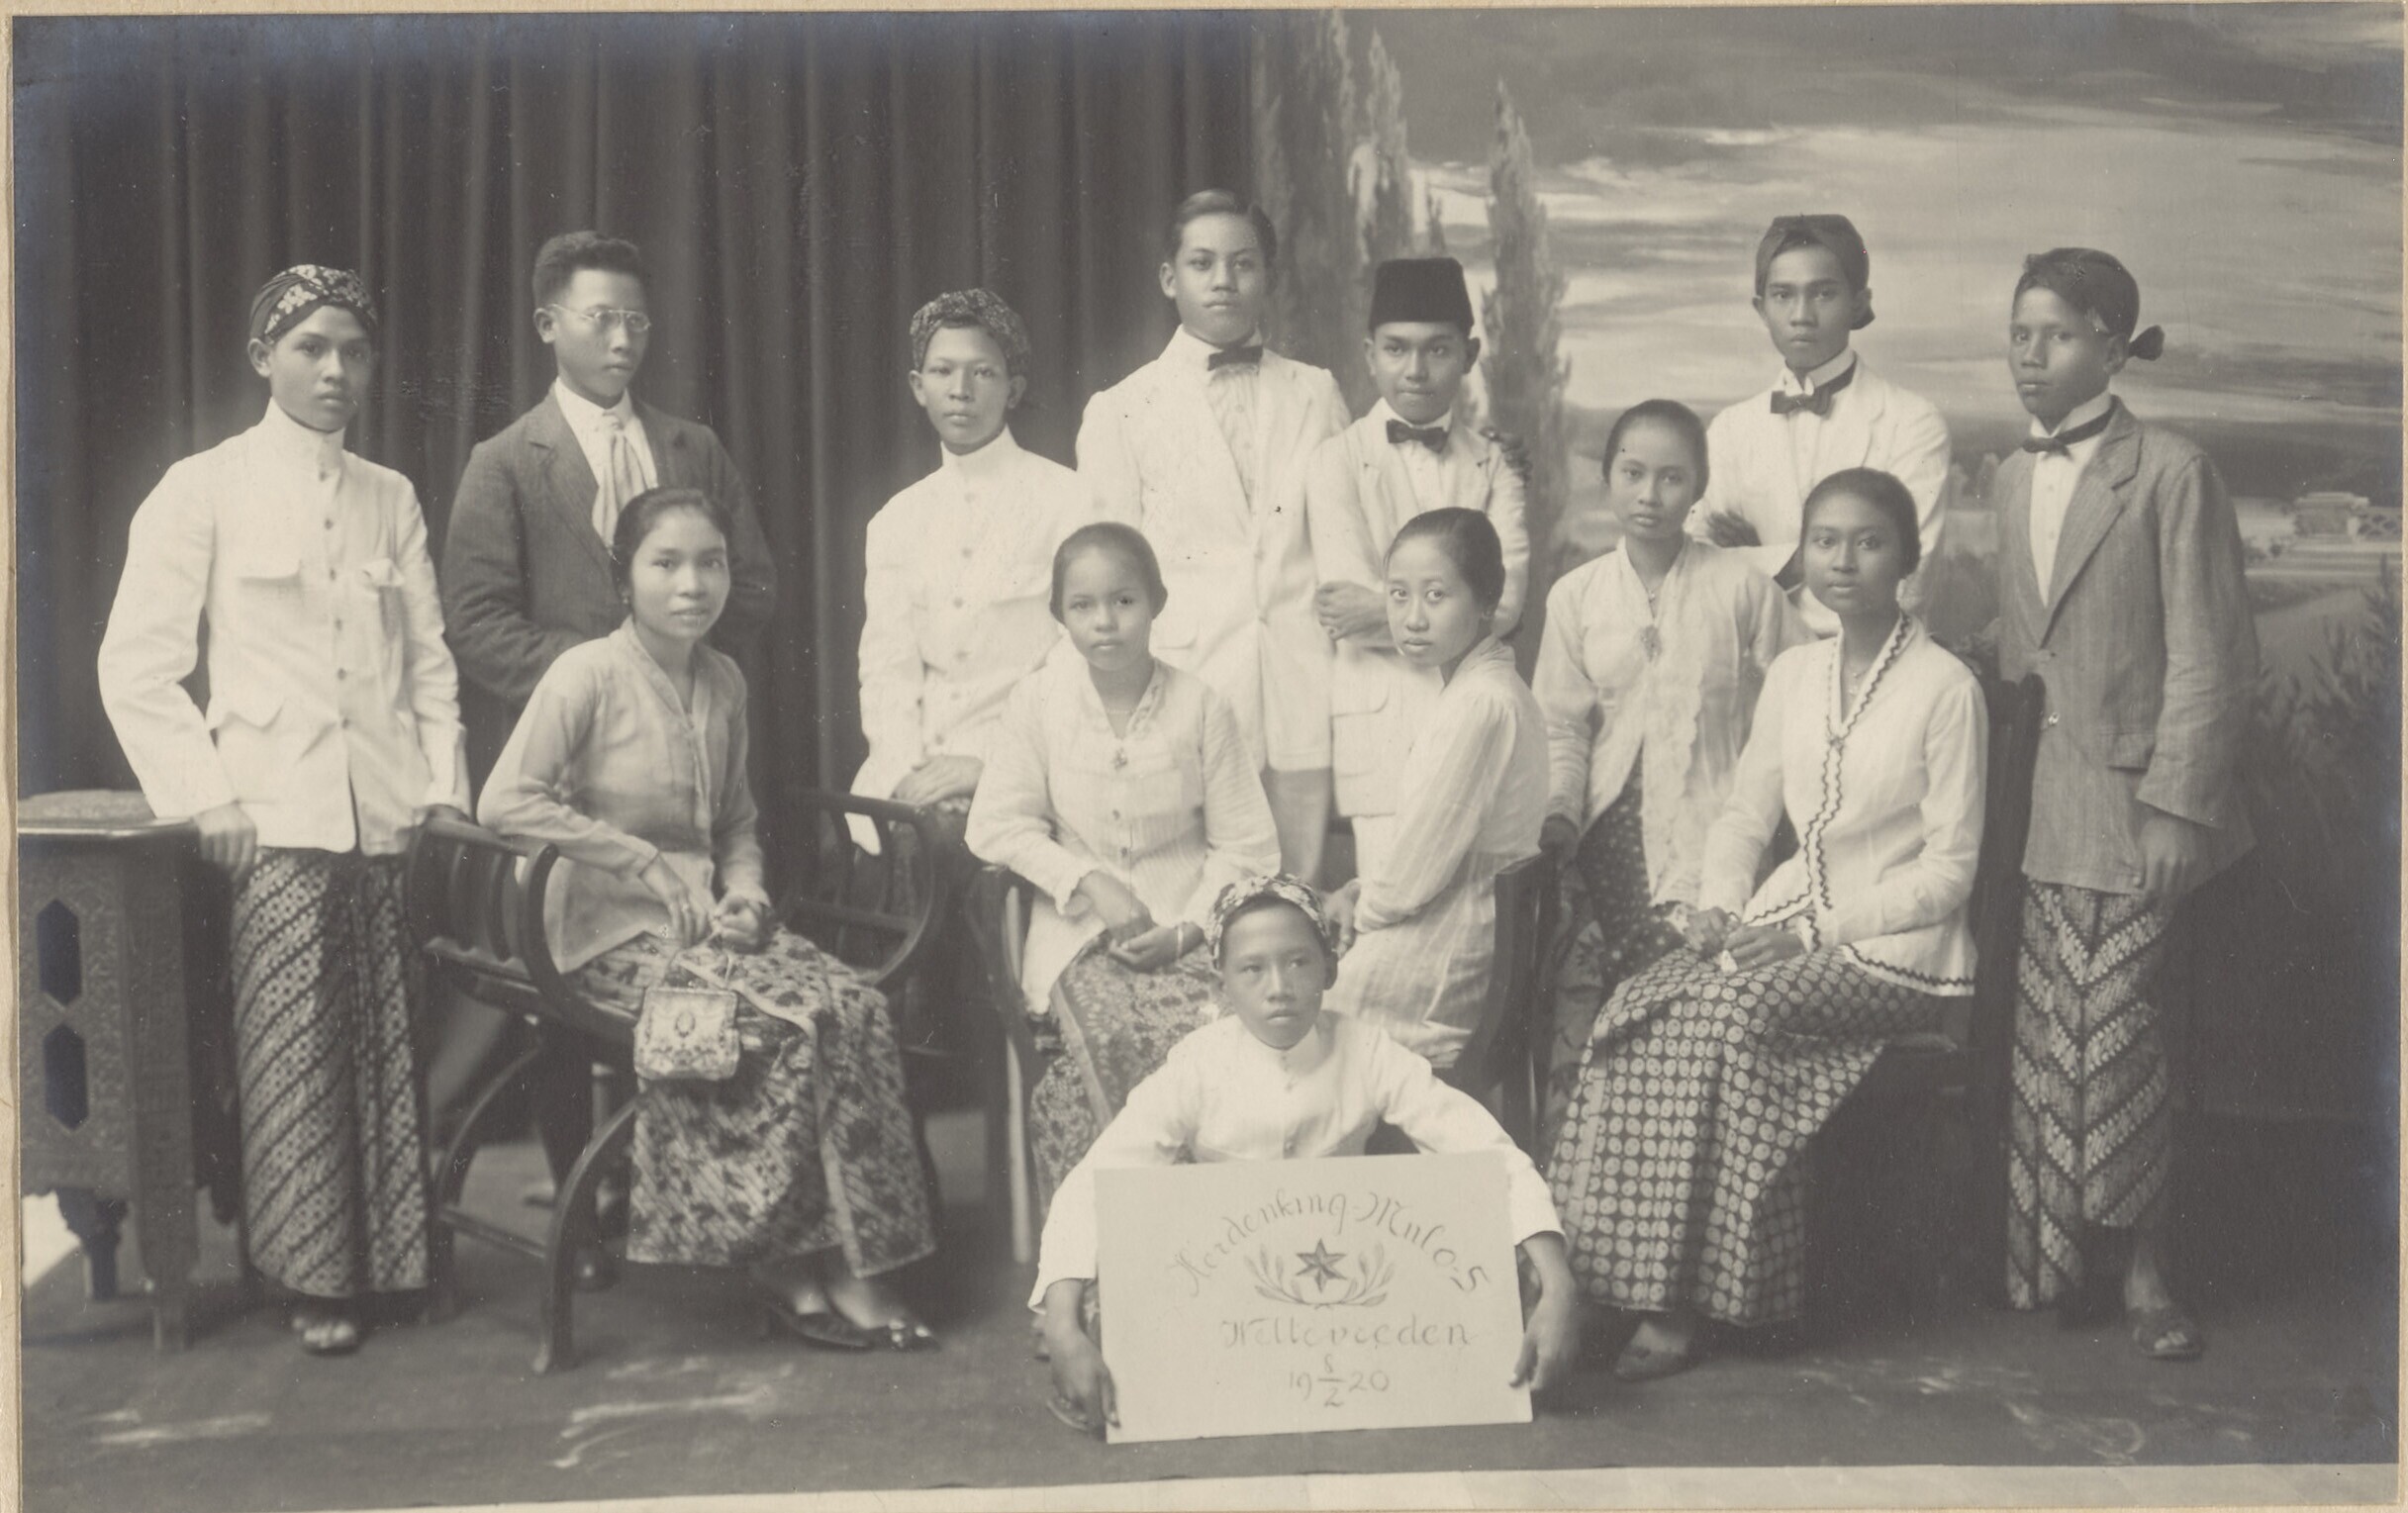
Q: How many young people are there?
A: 13